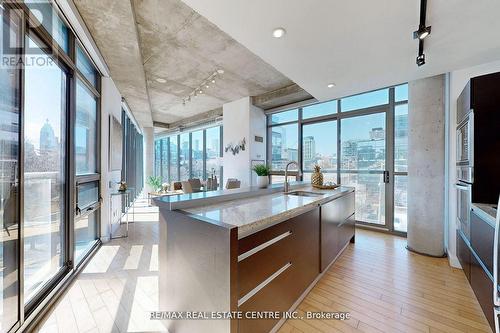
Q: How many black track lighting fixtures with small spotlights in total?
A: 1